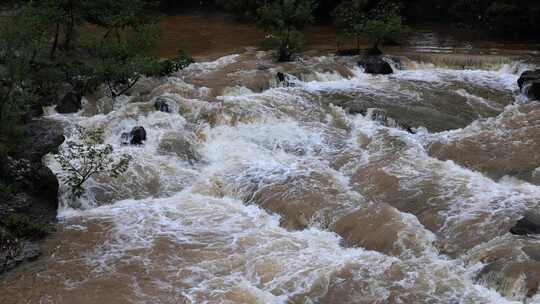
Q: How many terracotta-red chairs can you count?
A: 0